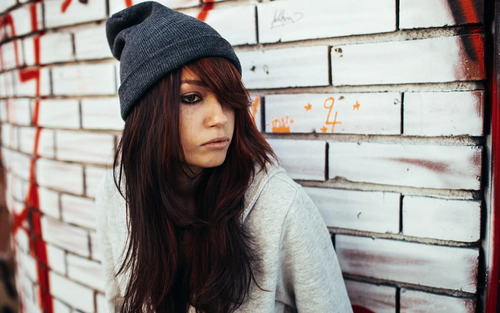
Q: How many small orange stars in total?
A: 3